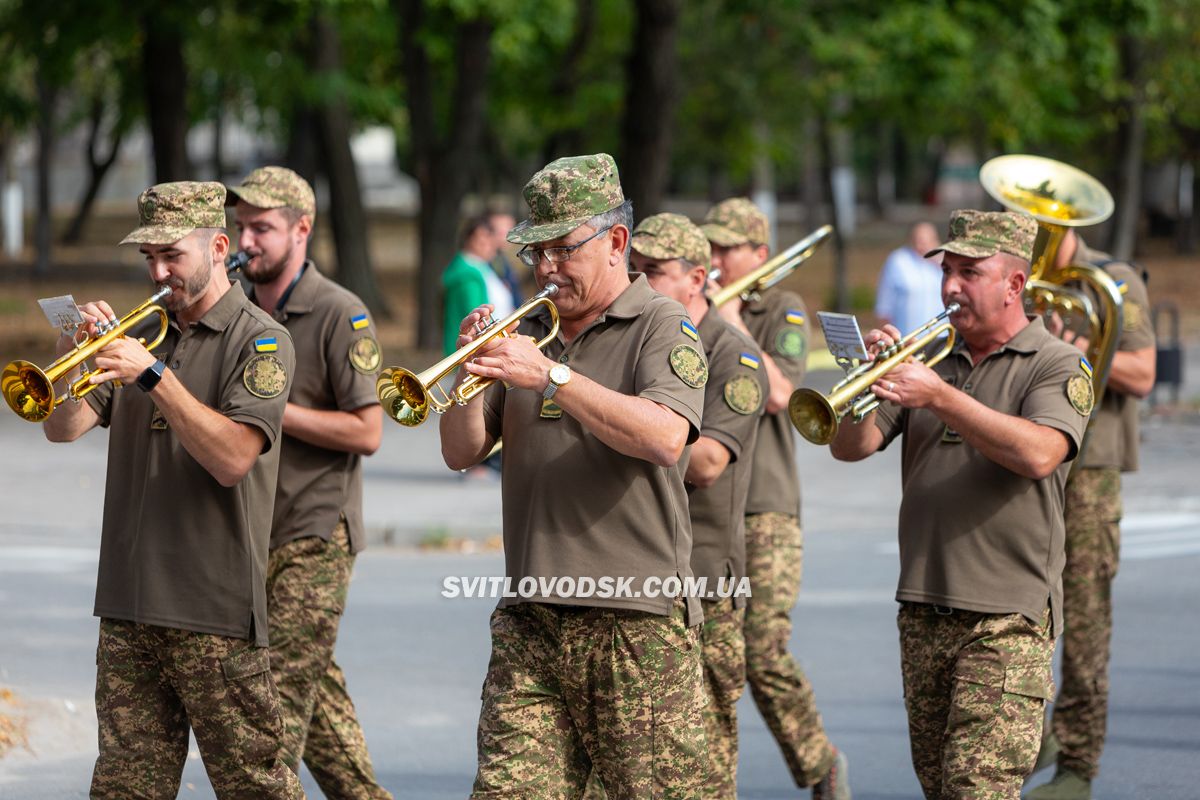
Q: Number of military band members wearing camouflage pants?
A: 7